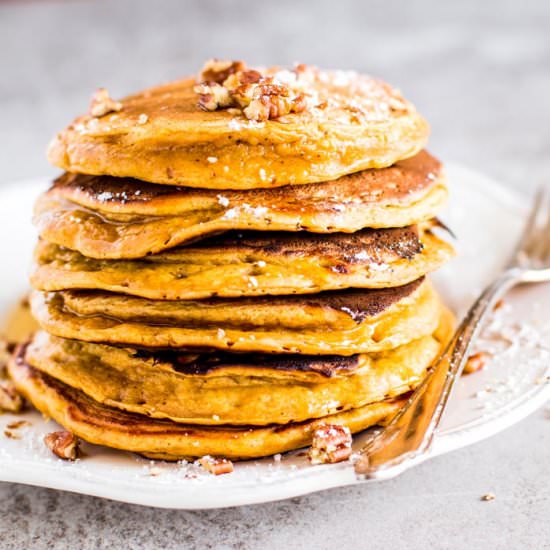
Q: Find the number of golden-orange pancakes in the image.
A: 6